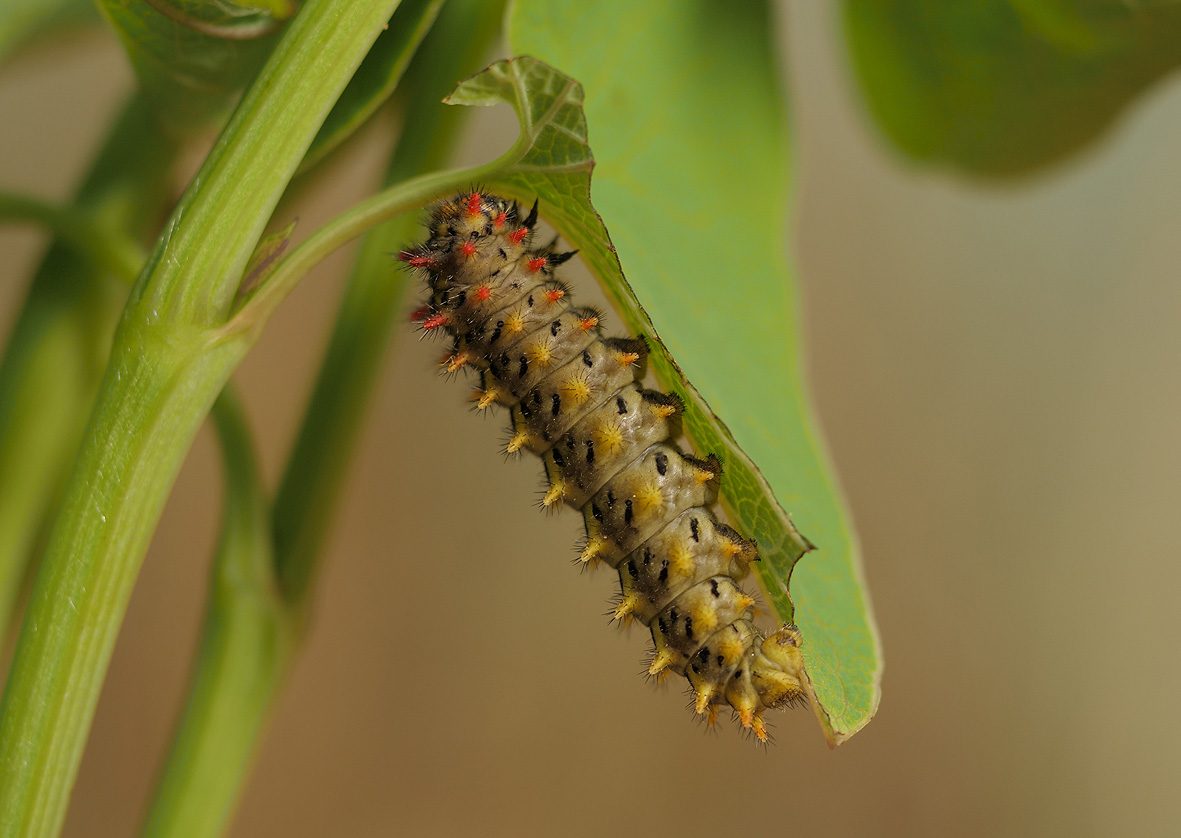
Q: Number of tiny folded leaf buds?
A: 1